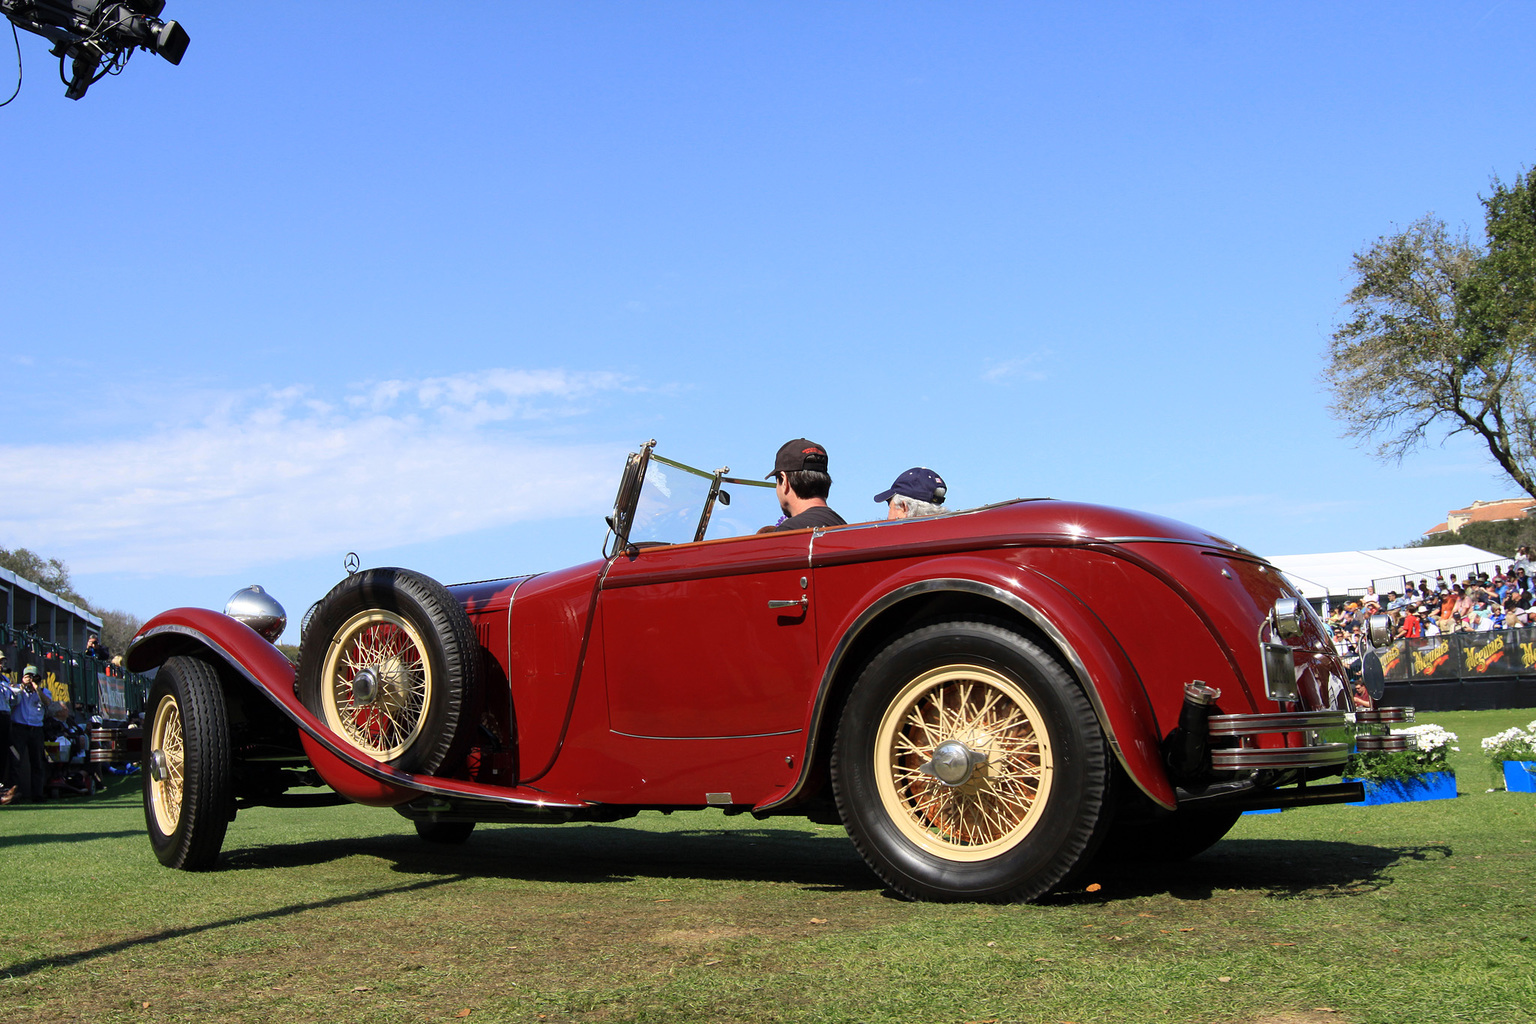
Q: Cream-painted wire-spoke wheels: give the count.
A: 3